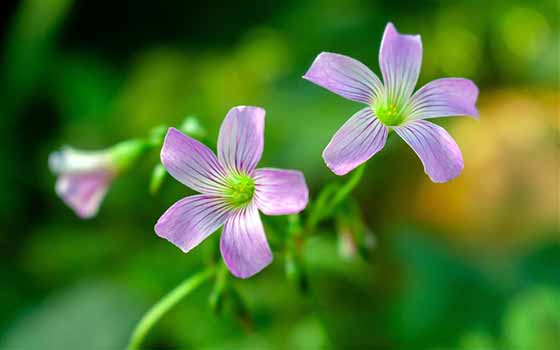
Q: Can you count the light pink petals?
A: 10